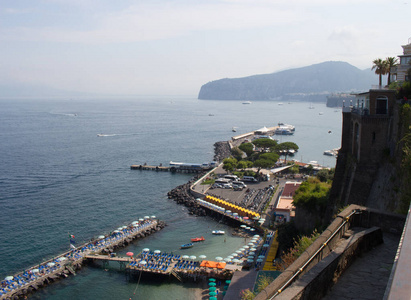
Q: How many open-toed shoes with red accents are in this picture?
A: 0